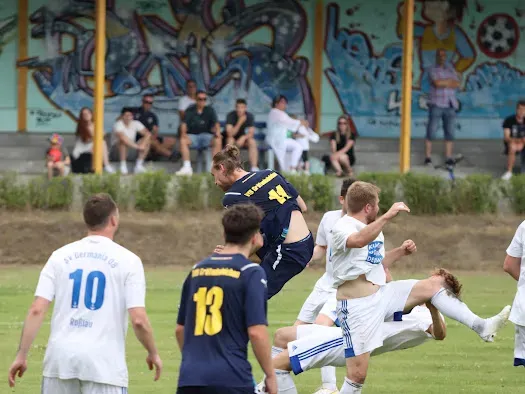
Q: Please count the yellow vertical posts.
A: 4